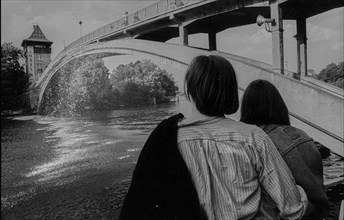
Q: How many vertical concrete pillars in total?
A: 4